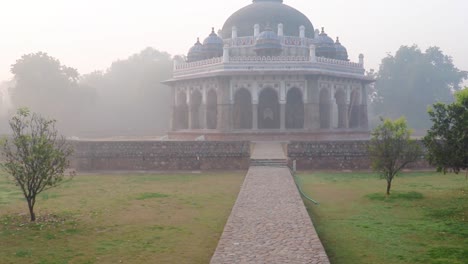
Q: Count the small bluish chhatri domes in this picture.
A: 5